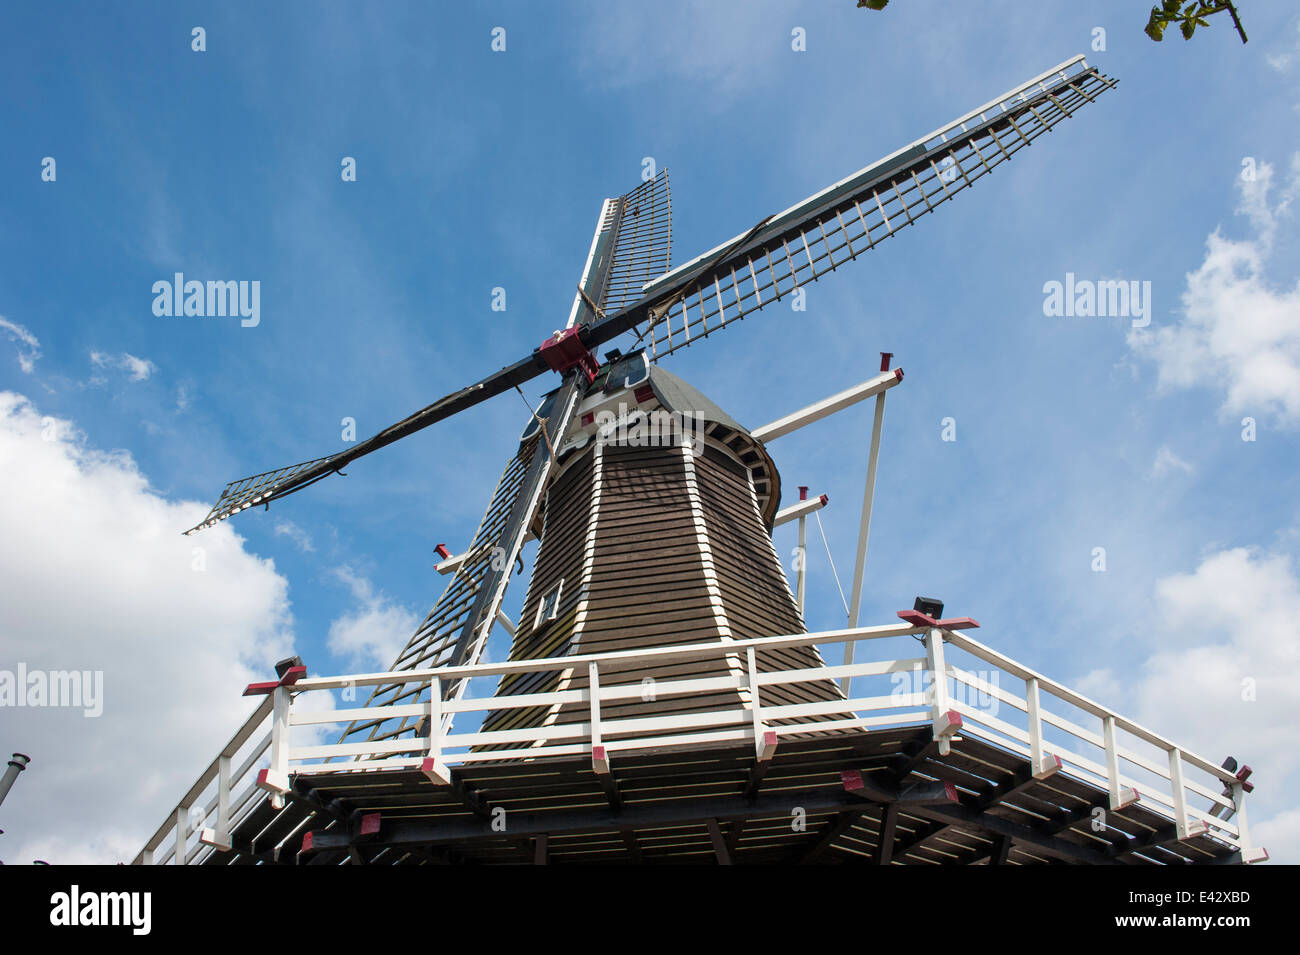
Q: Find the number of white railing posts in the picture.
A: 12